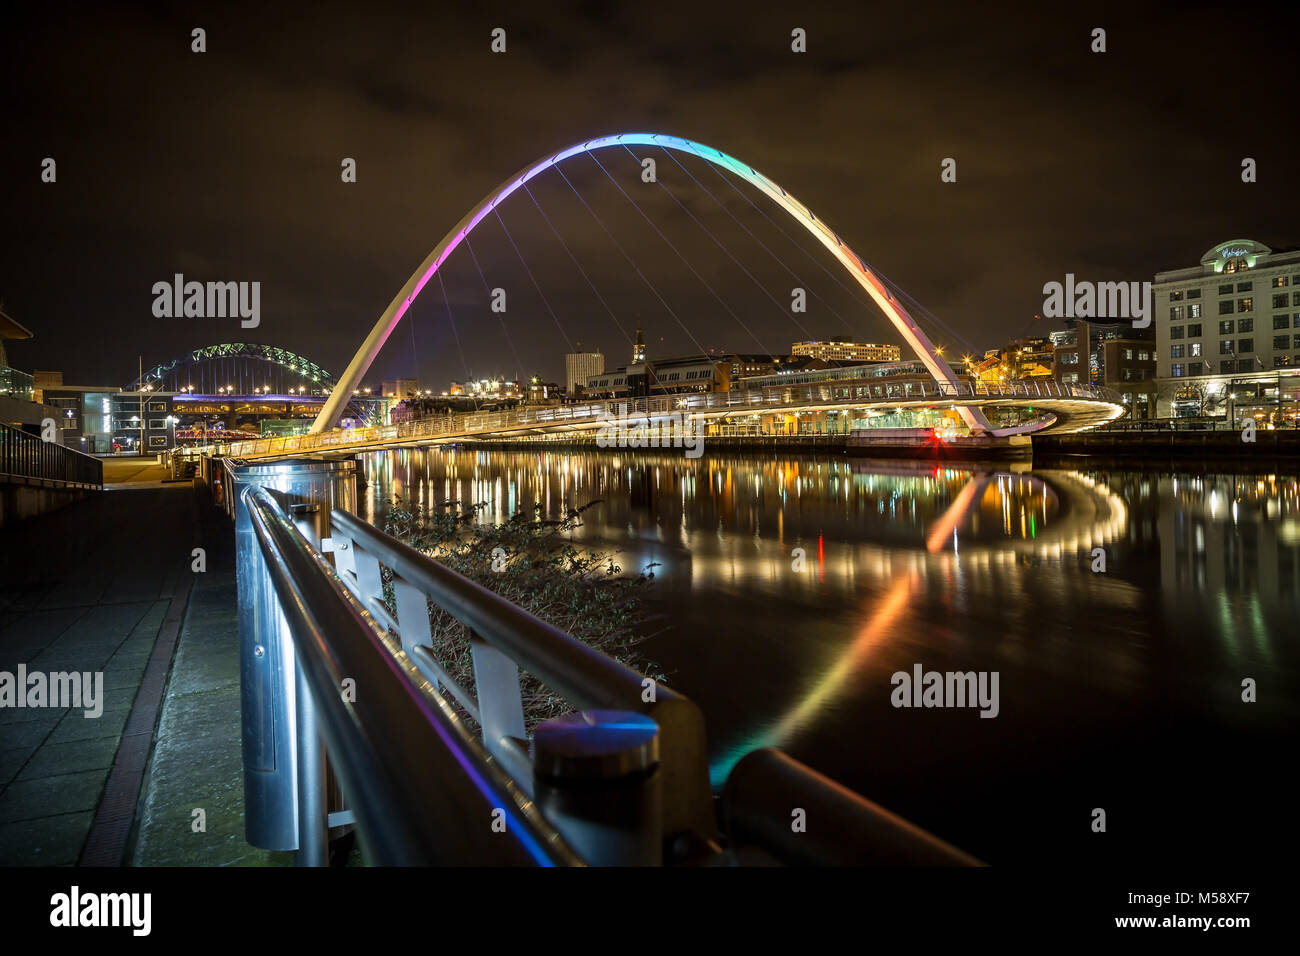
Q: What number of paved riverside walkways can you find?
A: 1